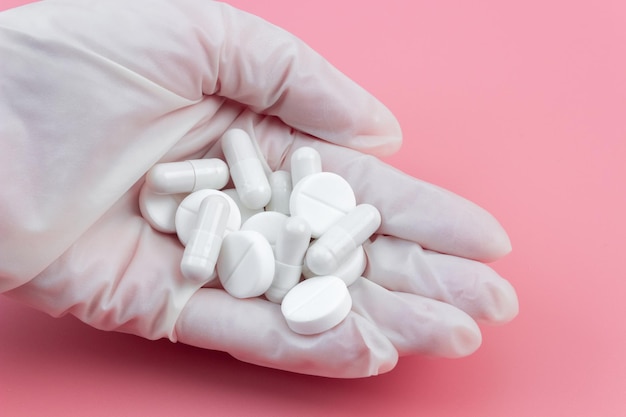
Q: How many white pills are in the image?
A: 15